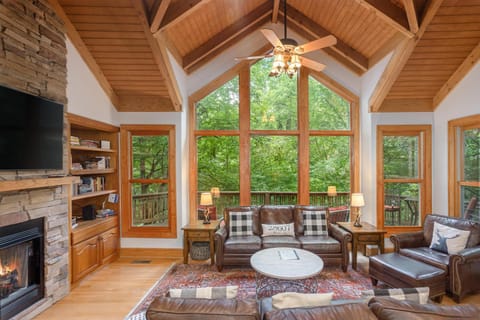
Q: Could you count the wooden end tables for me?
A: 2